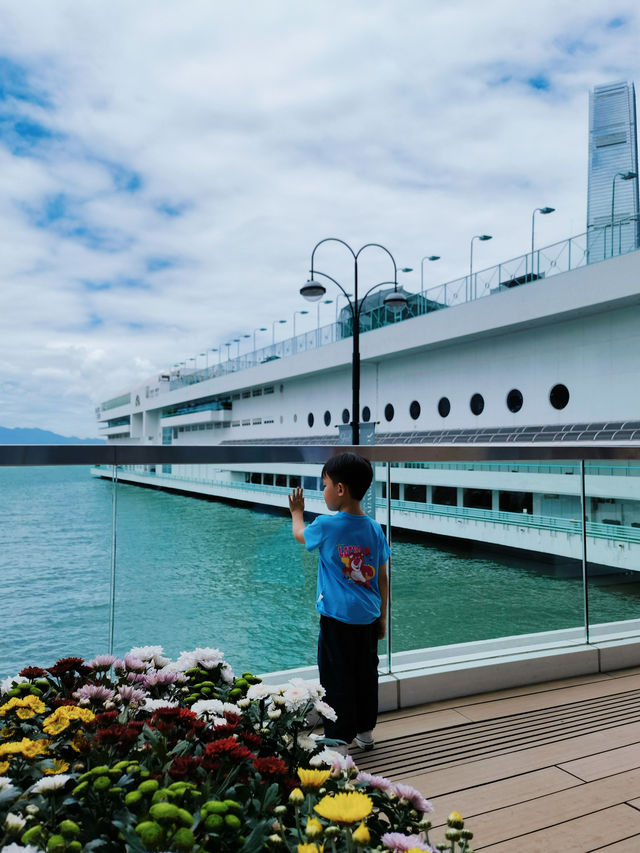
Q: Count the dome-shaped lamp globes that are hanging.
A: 2